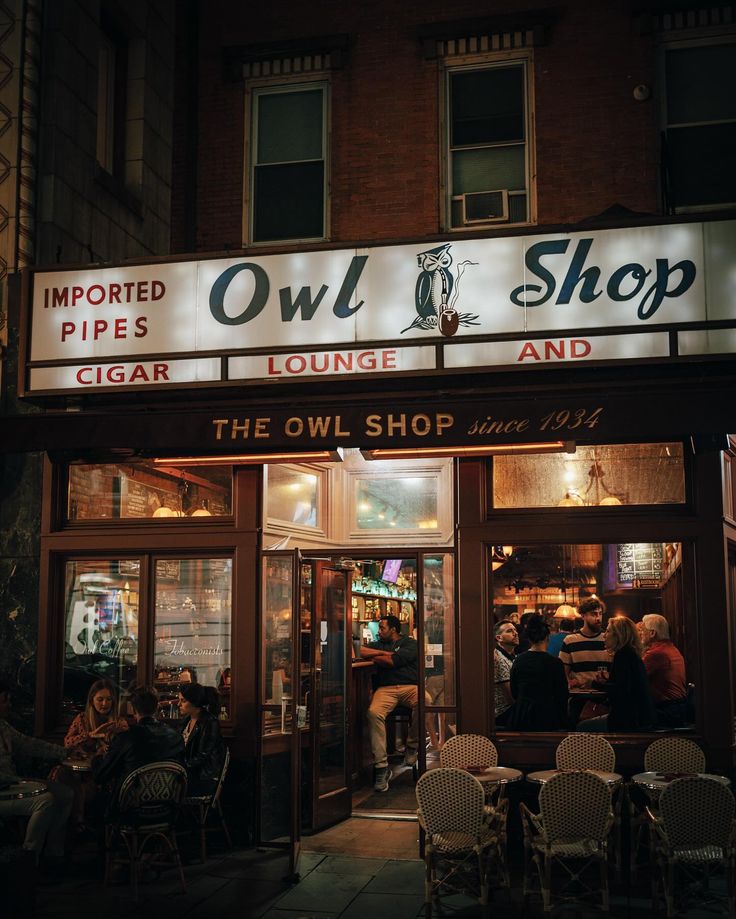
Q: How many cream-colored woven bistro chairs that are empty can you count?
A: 6